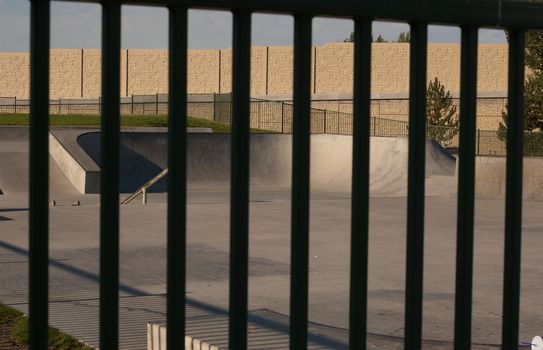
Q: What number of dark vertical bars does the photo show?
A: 9